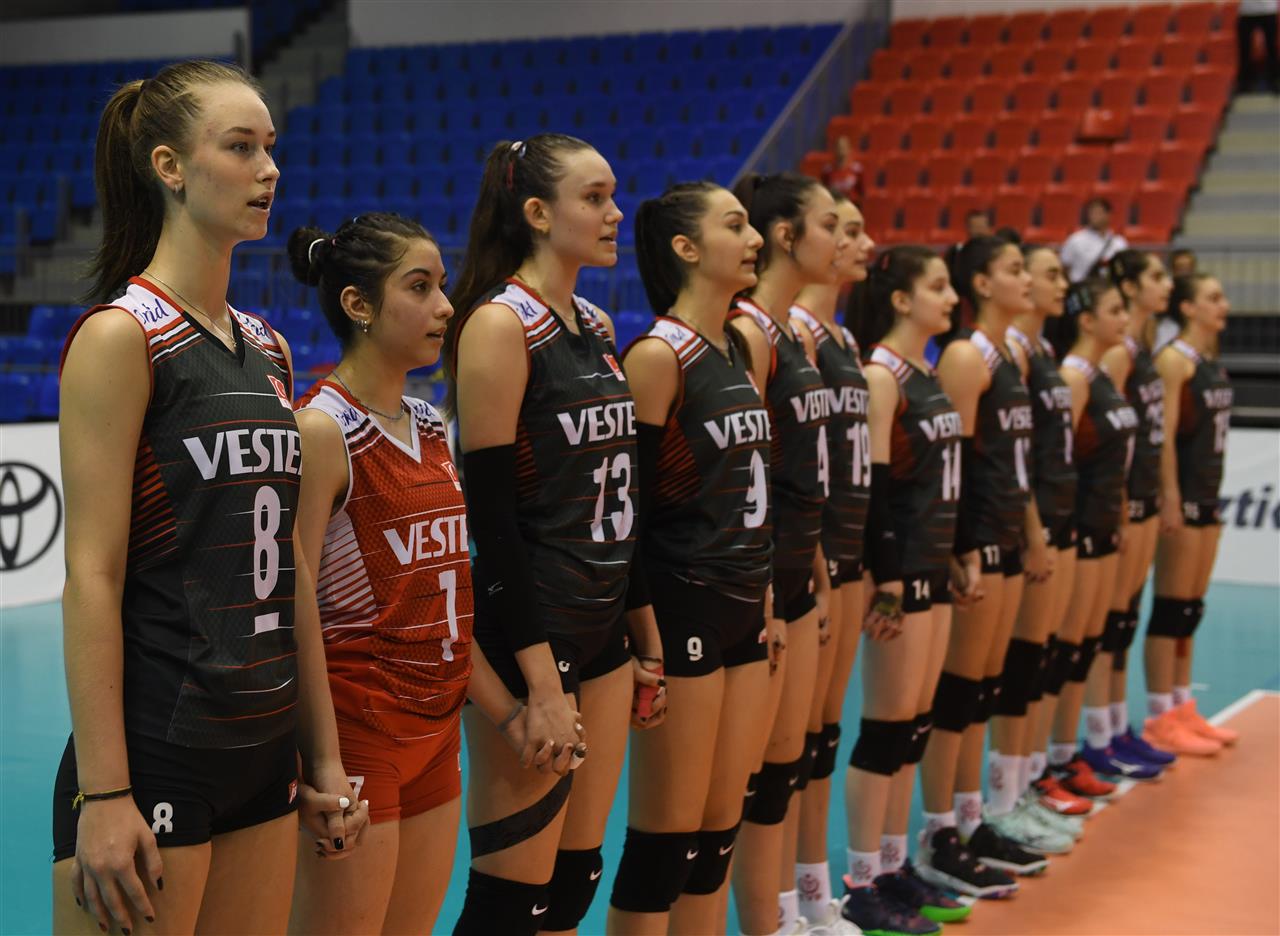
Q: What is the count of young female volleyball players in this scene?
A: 12